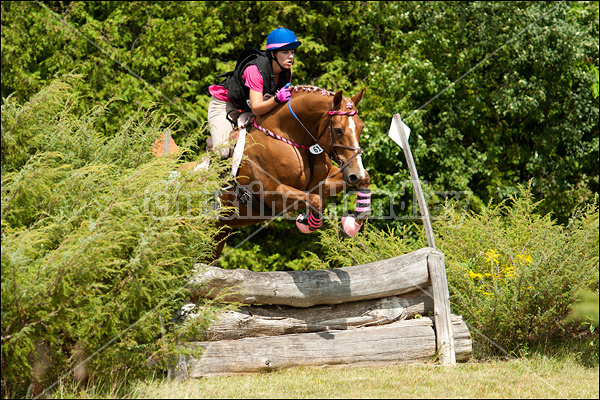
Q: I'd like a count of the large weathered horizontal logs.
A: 3